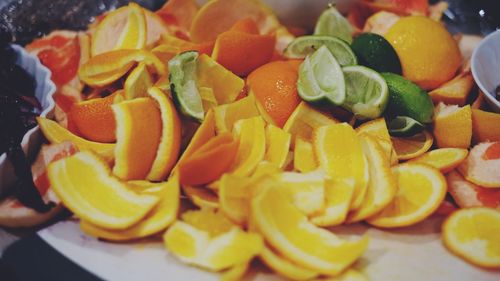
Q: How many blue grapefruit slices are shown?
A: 0